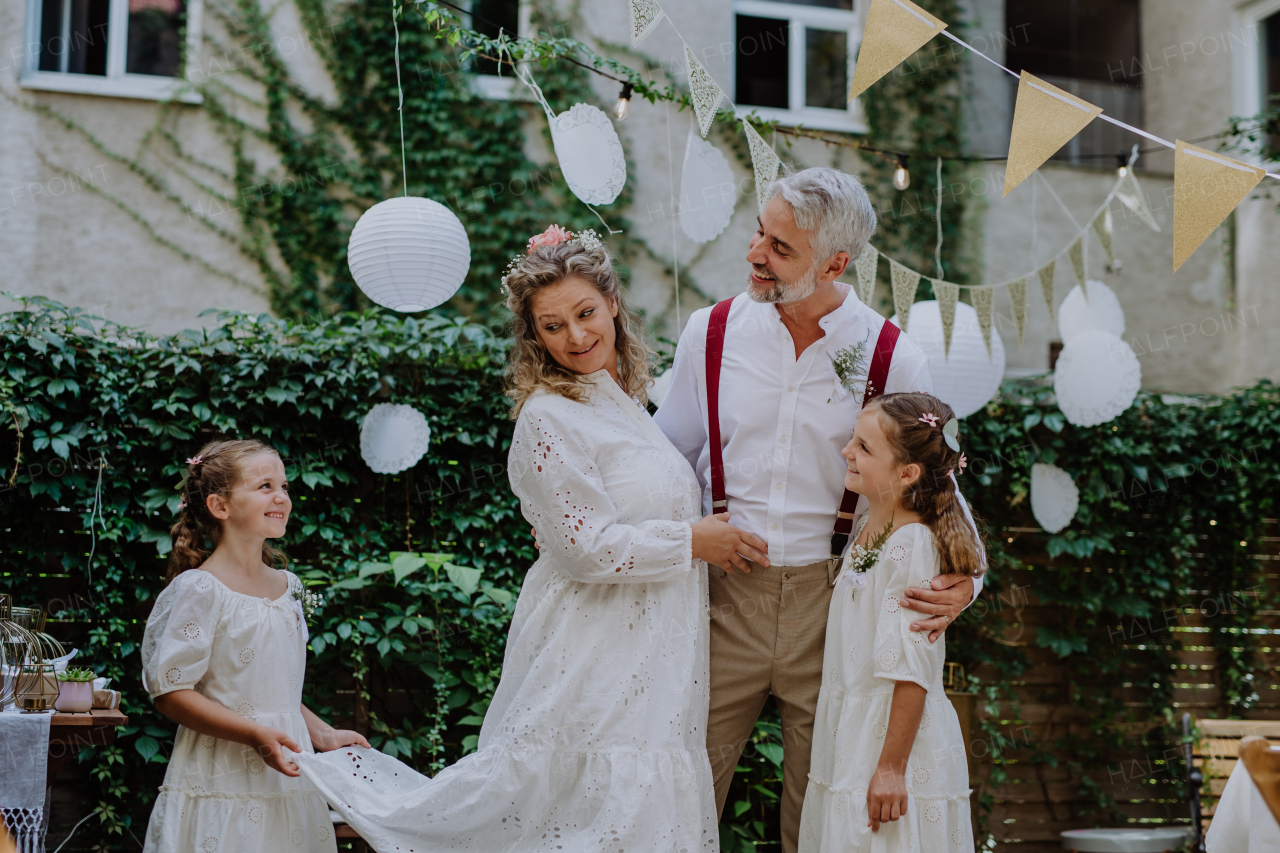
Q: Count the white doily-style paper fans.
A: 6